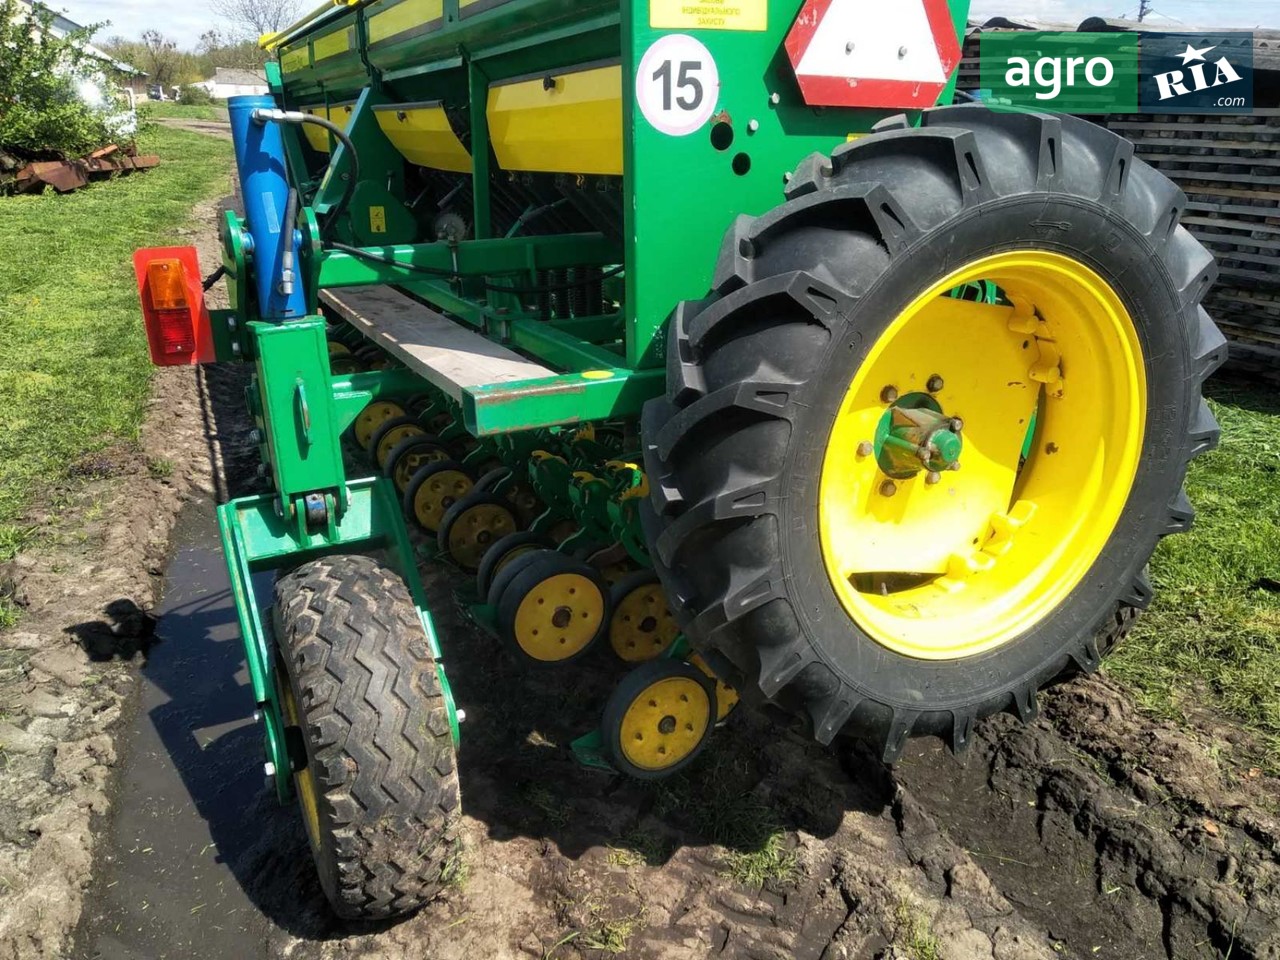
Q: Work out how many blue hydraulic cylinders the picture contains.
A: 1